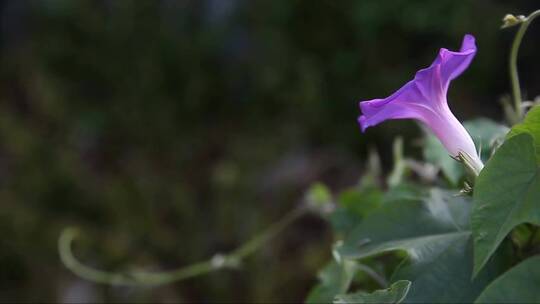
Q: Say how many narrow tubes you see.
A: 1